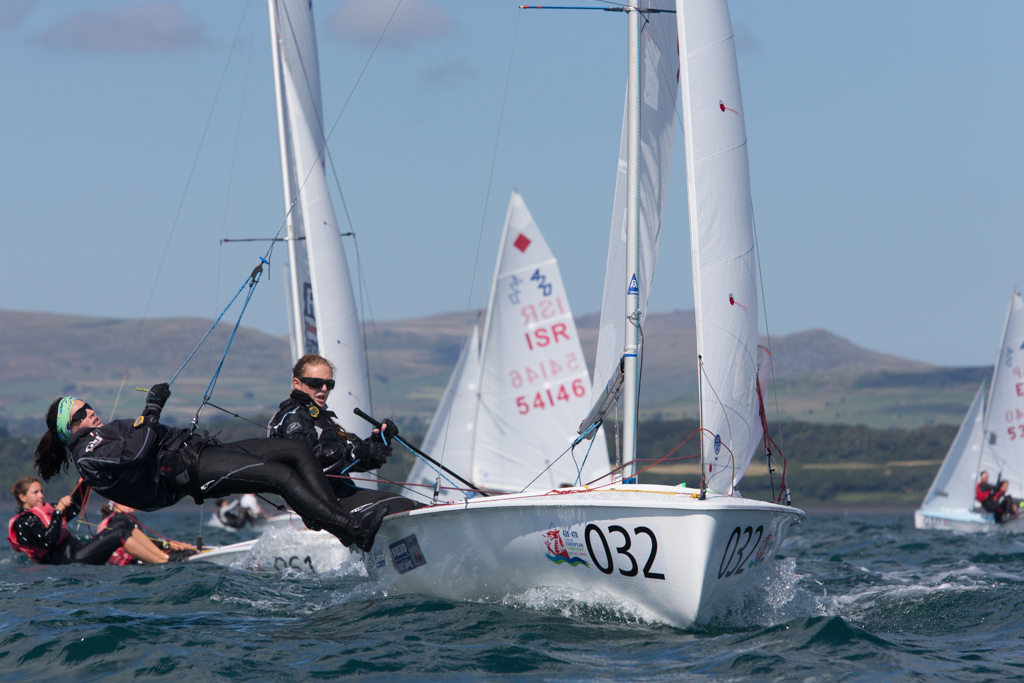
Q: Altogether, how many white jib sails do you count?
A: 4